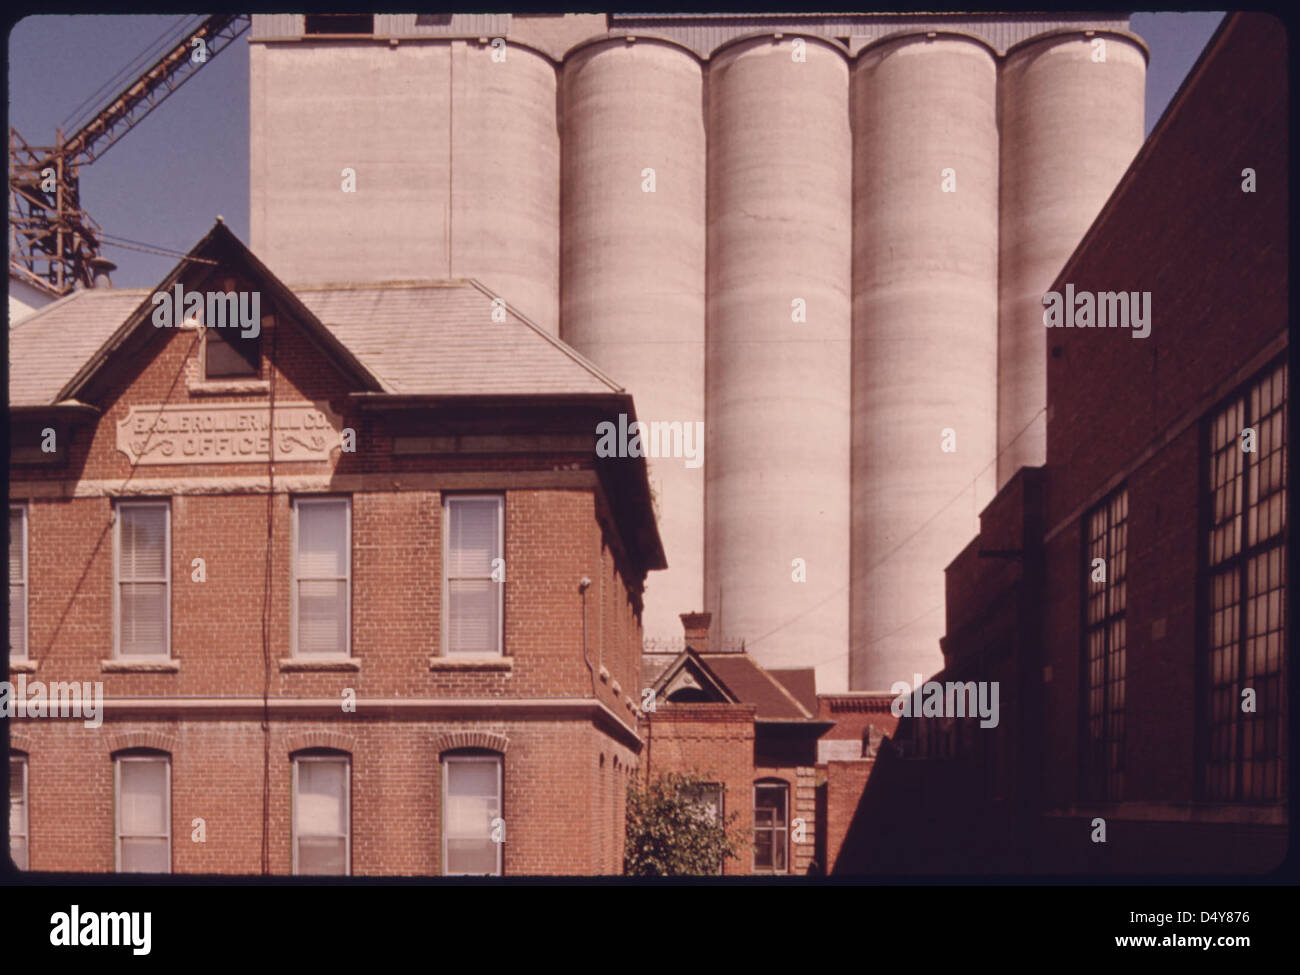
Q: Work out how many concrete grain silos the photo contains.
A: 5